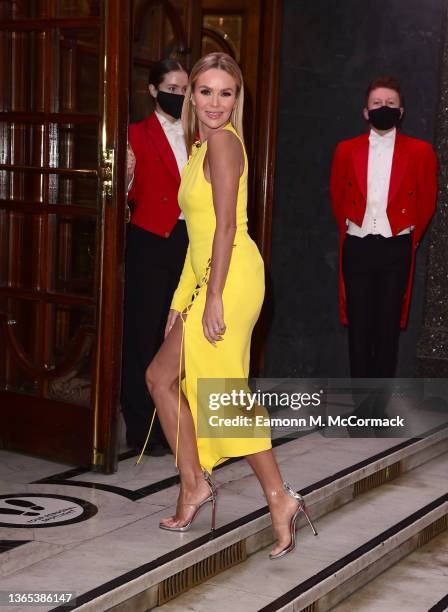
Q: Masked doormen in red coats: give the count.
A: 2